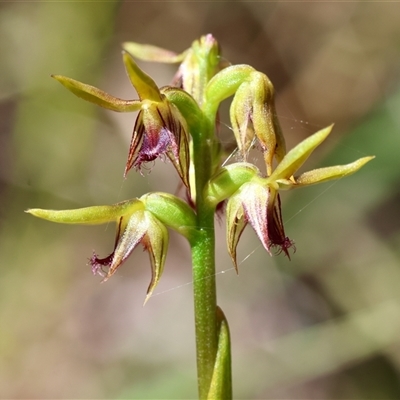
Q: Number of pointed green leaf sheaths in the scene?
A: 1